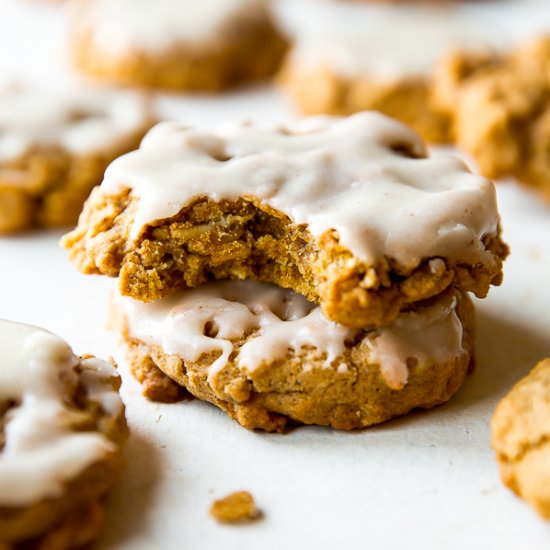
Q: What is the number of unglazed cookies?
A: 2